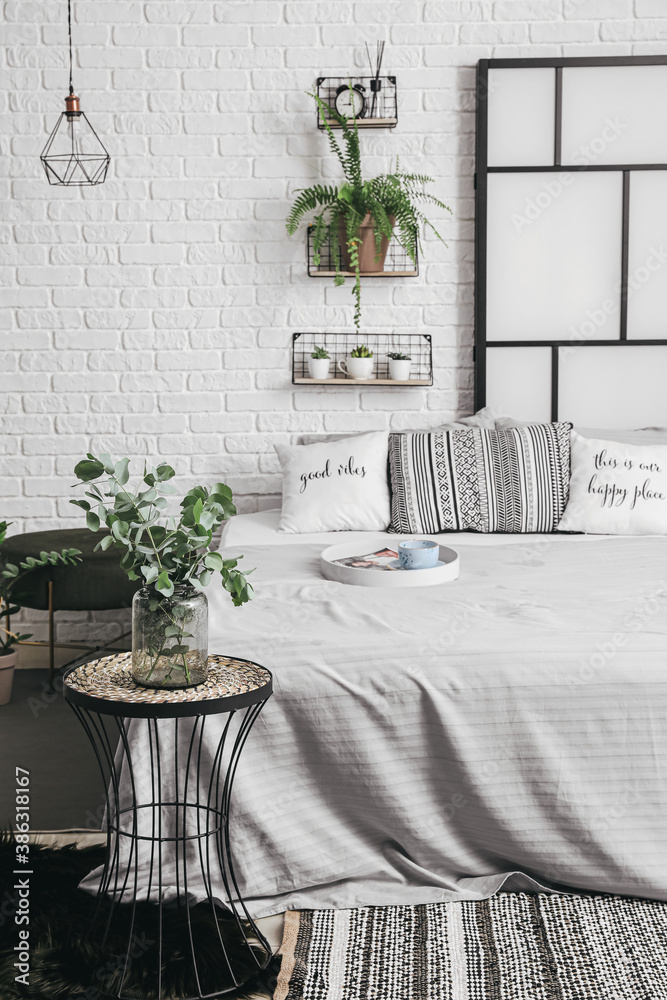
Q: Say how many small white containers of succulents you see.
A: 3